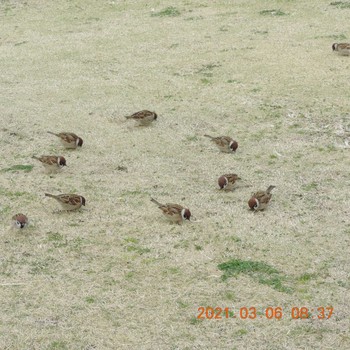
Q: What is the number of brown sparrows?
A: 10